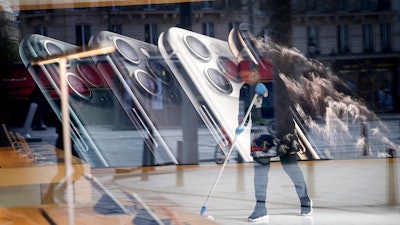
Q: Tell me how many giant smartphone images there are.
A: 4